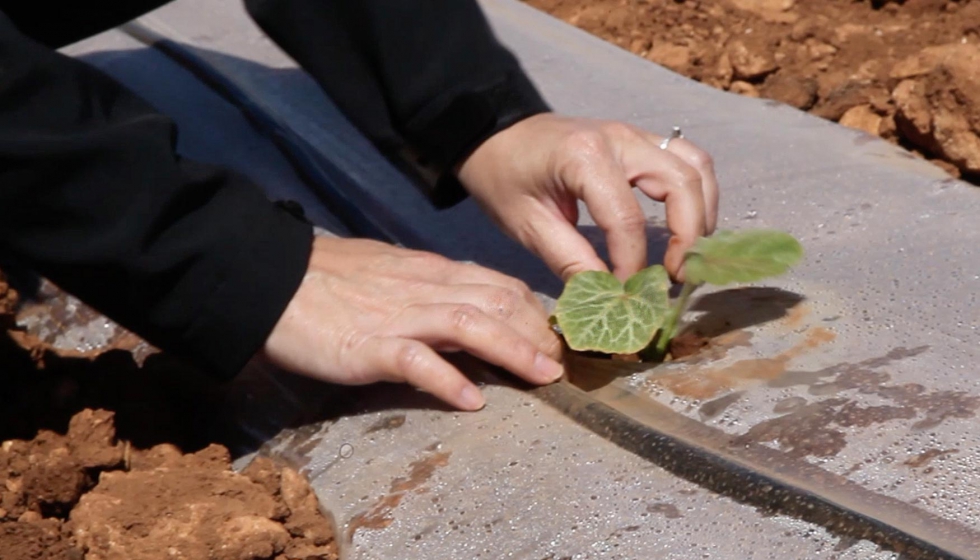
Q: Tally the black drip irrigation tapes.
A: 1